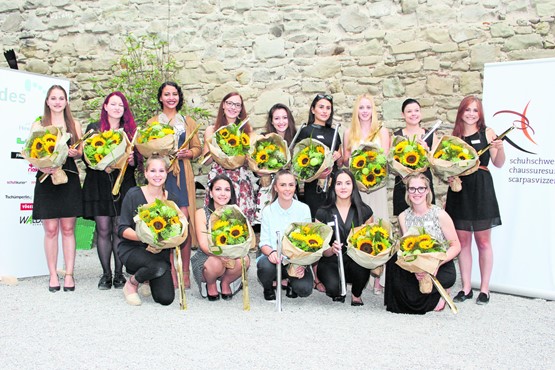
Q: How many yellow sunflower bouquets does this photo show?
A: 14